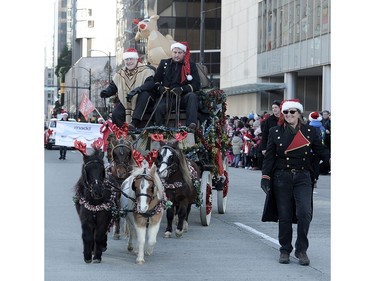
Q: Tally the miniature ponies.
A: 4